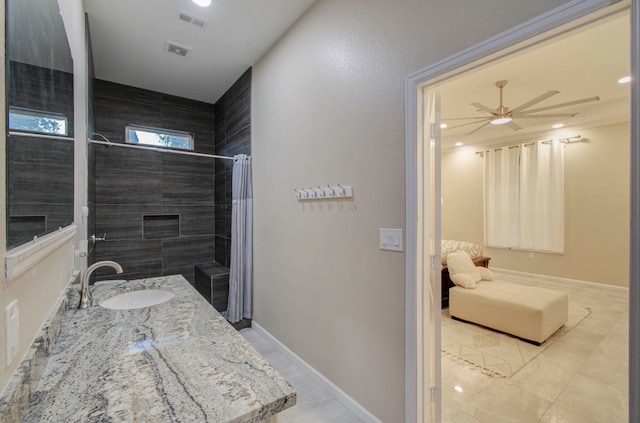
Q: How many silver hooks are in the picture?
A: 6